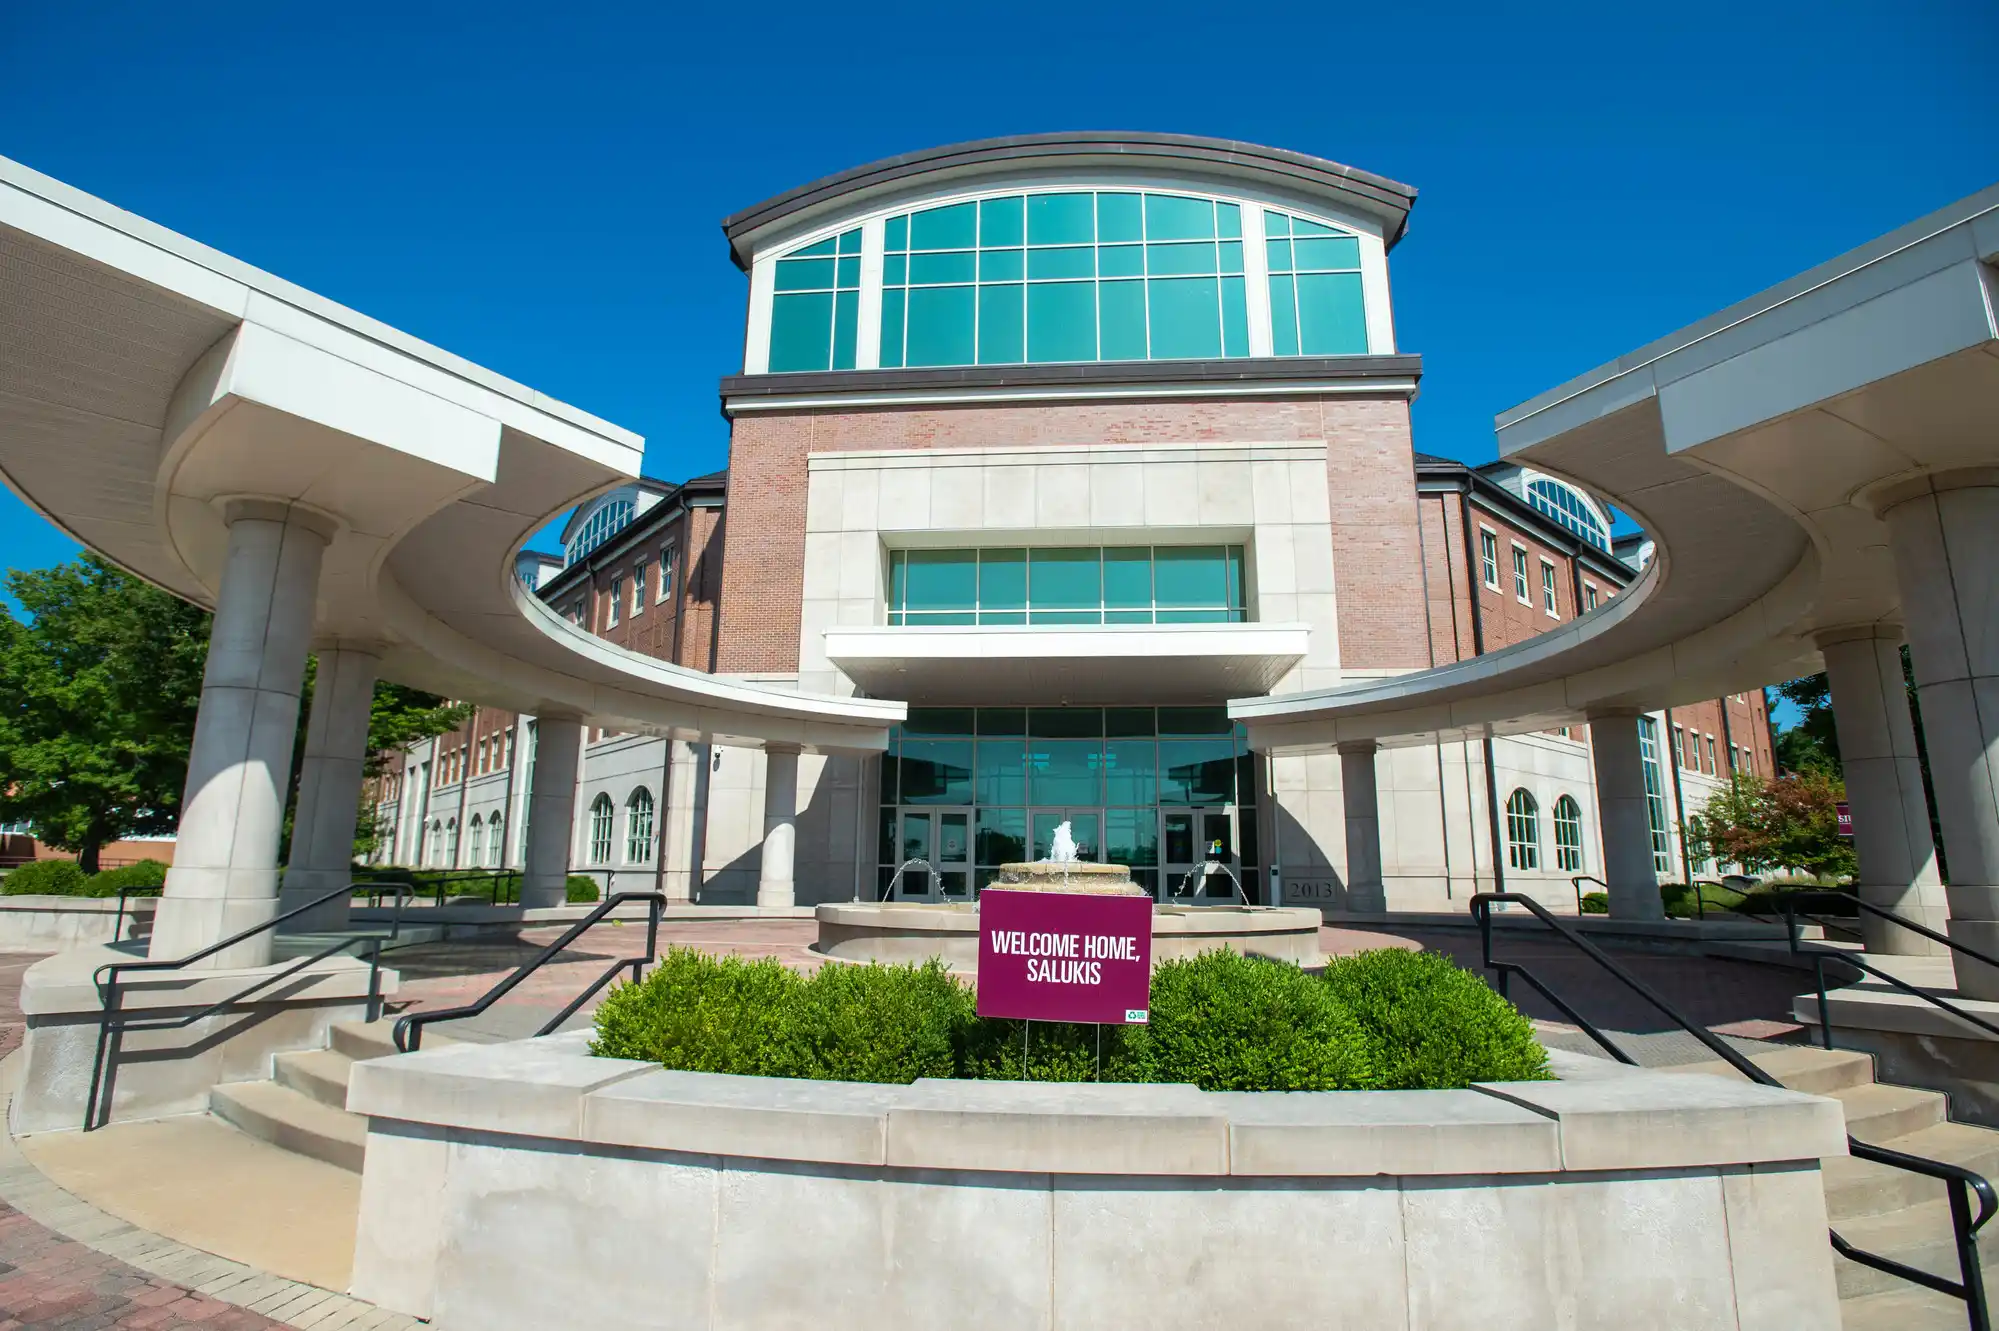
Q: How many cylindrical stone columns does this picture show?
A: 8